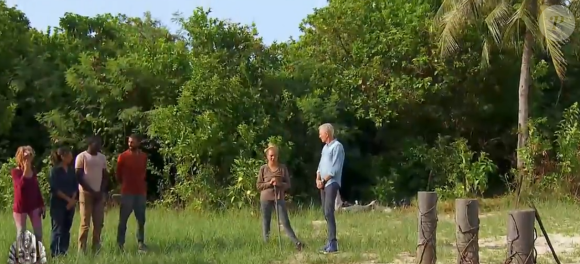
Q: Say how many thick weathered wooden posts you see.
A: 3